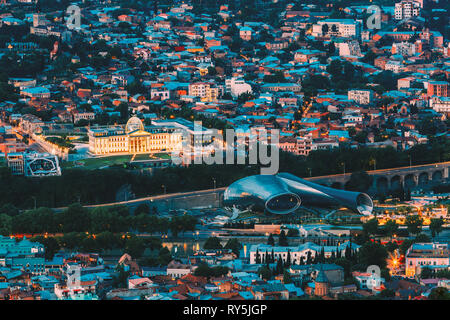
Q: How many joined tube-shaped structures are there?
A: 2